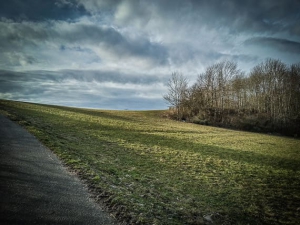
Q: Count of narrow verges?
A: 1